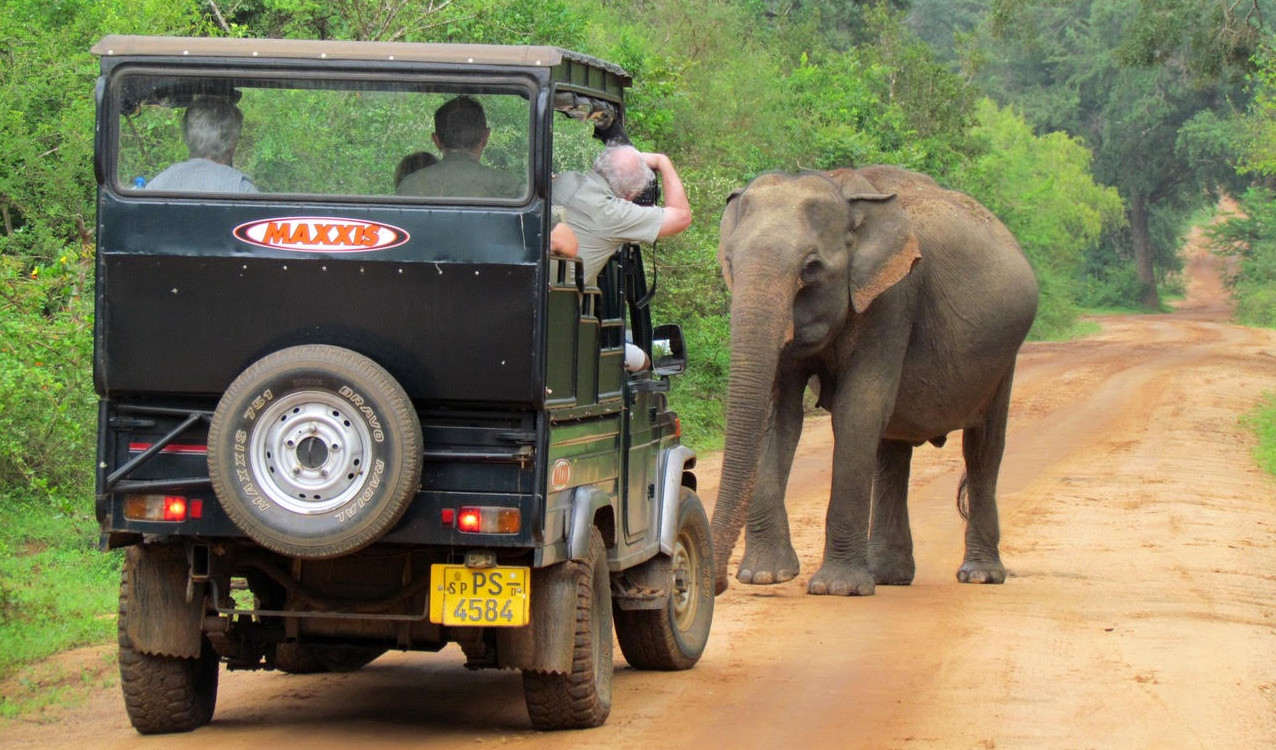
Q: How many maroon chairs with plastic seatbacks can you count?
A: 0